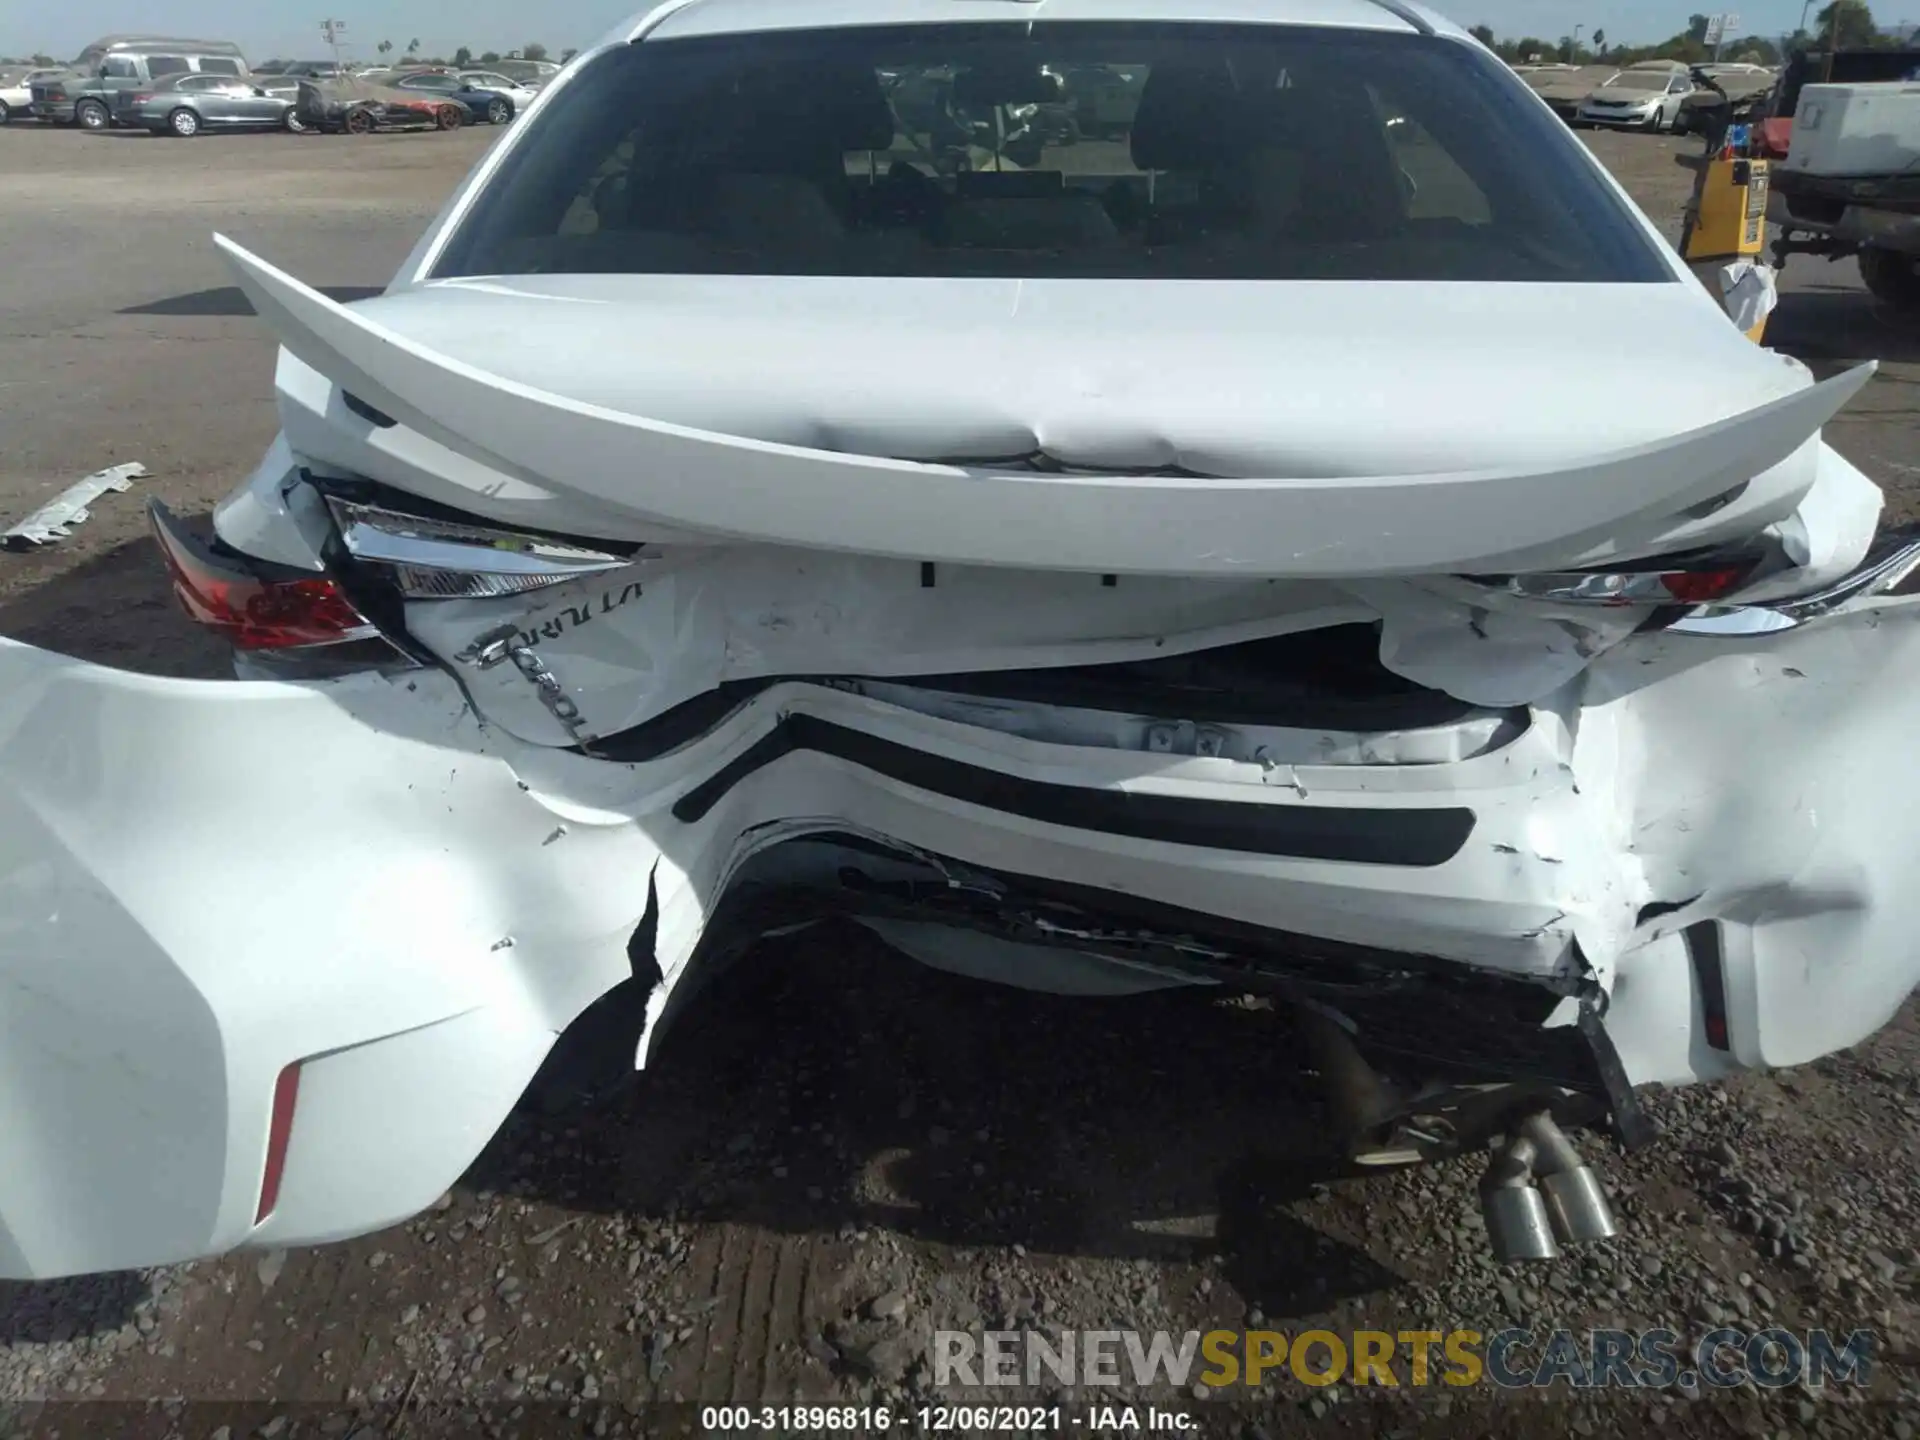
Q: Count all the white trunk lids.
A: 1